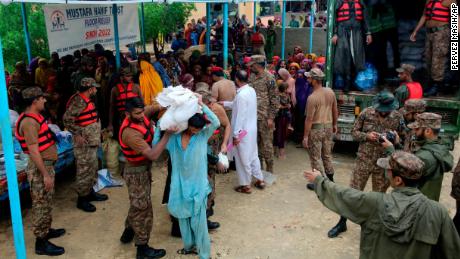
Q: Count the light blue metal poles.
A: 9